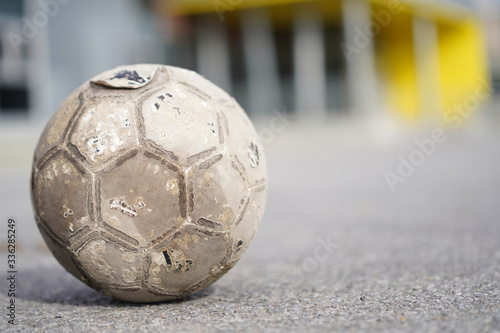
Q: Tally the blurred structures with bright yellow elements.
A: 1